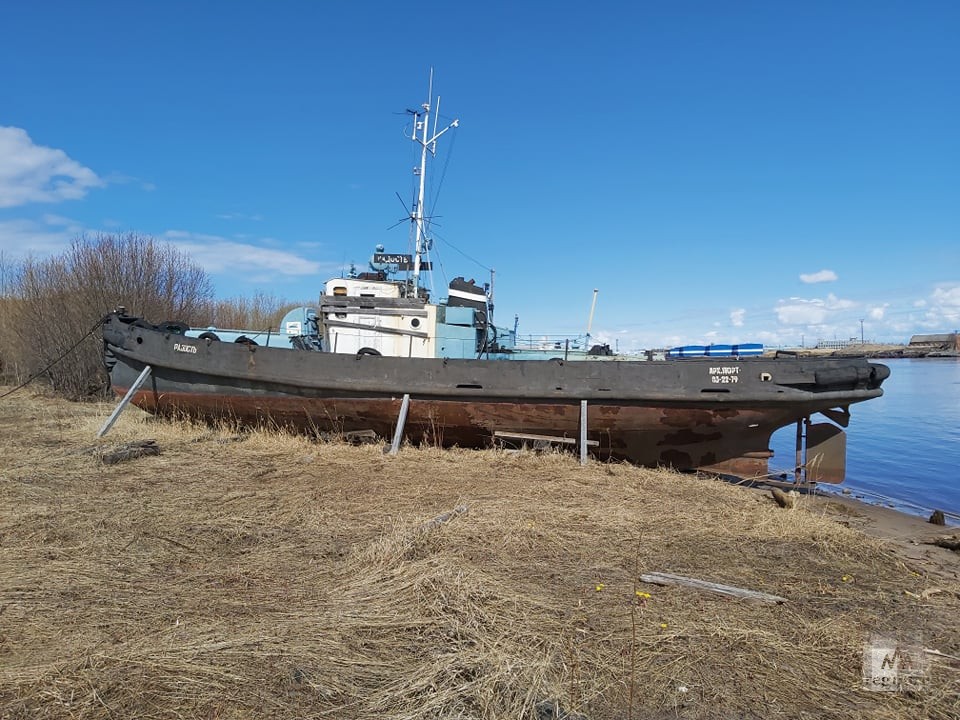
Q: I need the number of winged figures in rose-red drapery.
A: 0